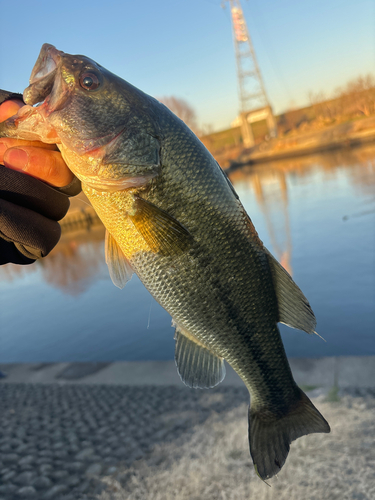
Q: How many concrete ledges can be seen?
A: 1